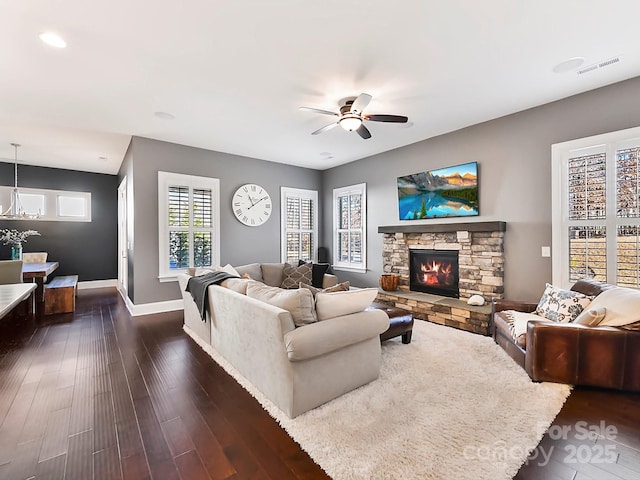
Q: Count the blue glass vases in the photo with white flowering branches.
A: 1